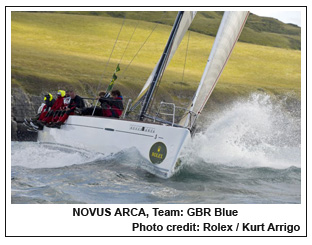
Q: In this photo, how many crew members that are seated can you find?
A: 6